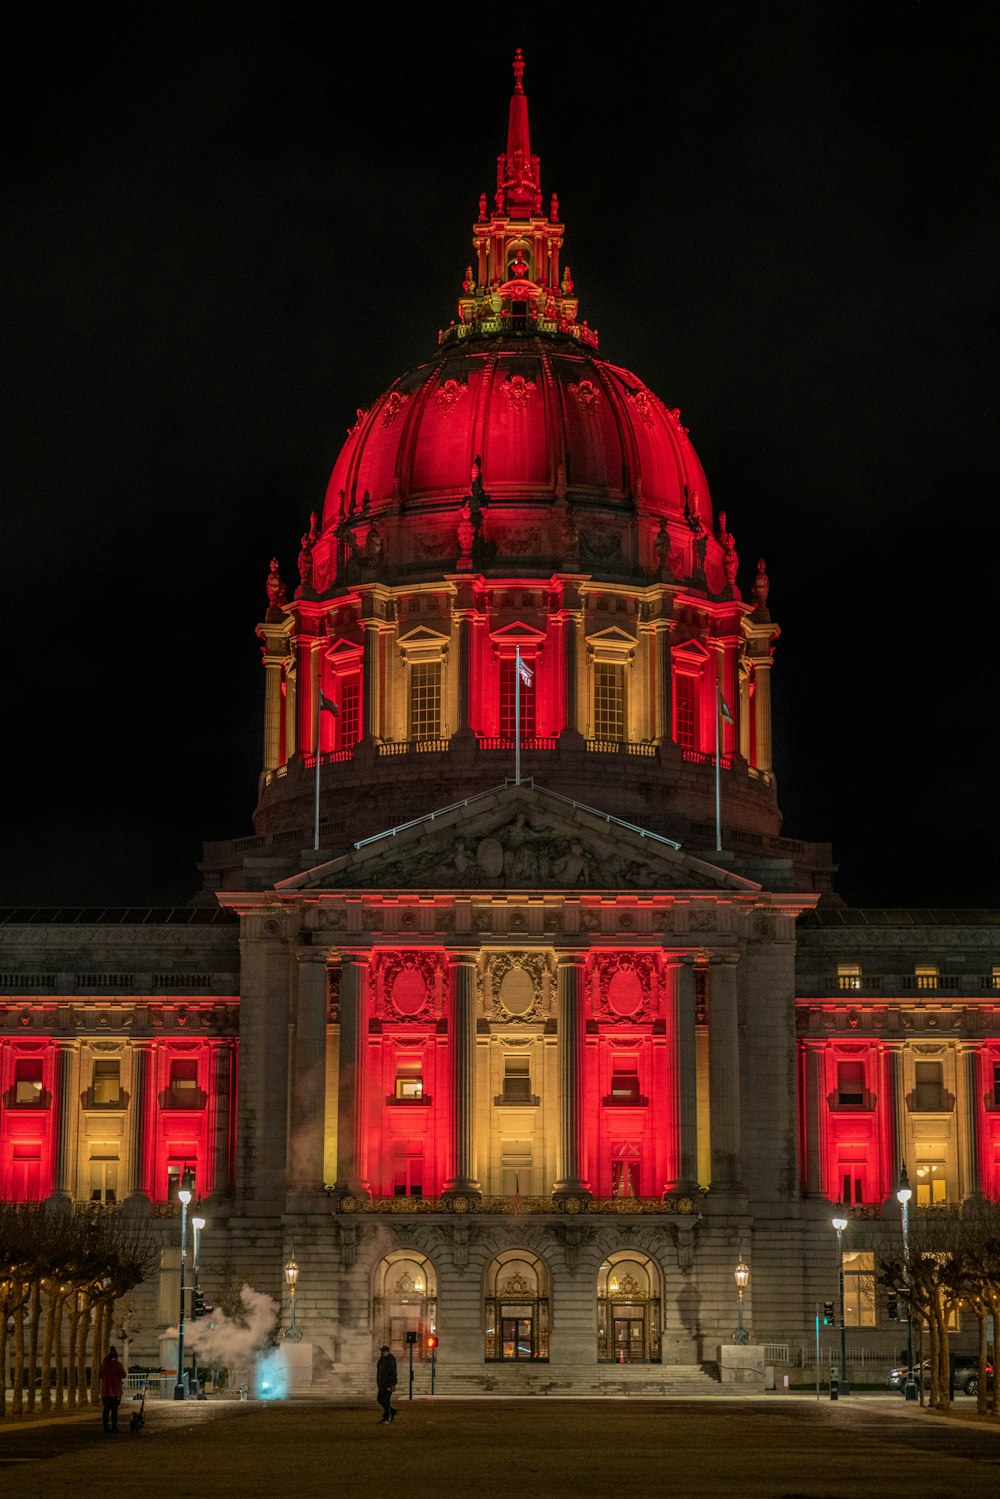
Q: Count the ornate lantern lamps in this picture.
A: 2